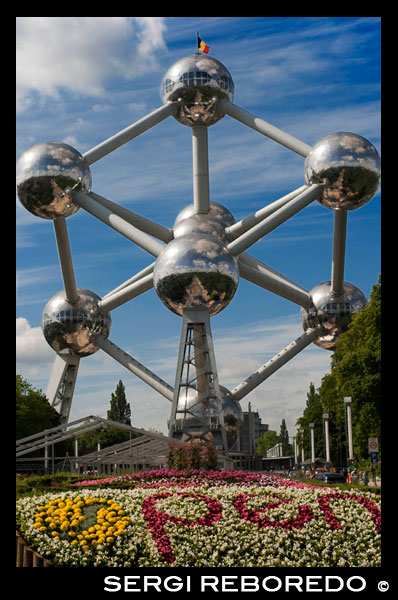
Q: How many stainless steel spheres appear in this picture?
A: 9